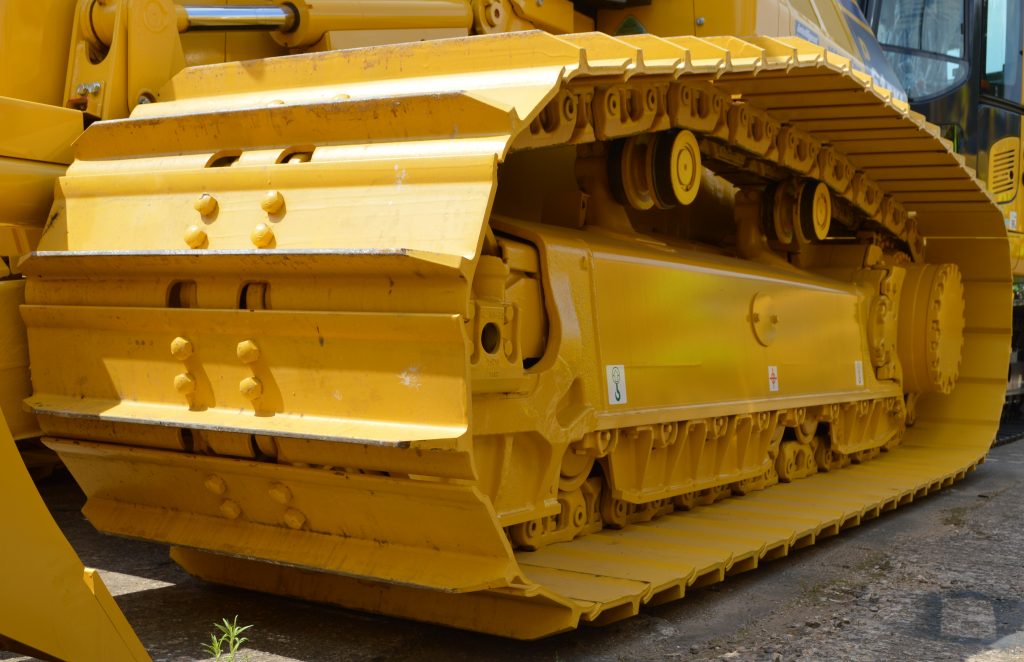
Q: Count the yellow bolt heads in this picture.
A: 12